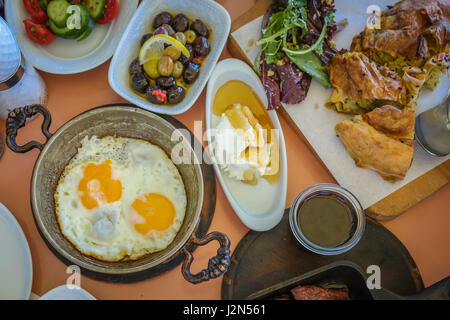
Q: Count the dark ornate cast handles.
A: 2